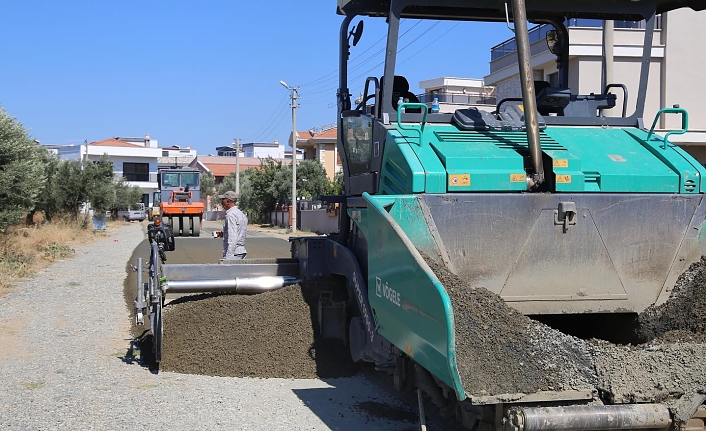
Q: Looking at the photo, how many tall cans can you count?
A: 0